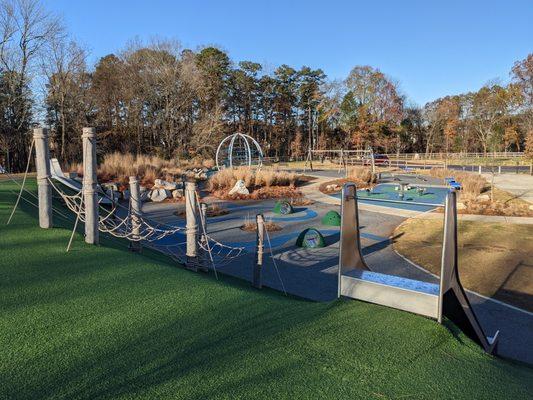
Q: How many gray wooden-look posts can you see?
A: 6